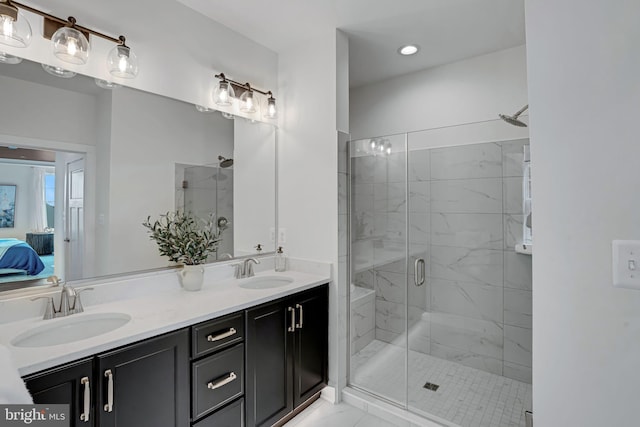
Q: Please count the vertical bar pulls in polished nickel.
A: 4